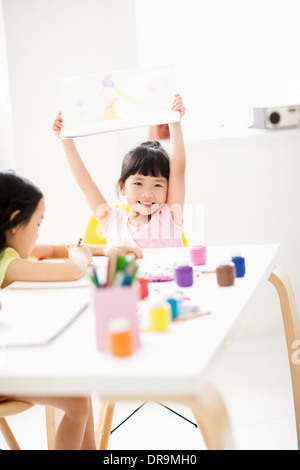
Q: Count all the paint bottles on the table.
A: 8